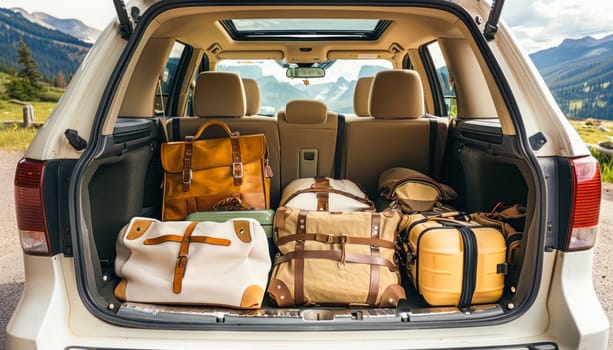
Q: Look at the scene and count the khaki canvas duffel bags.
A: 1